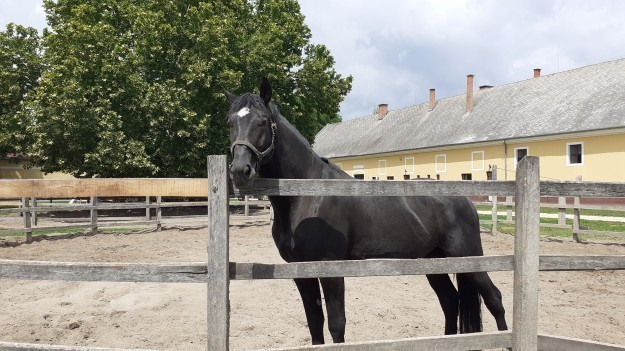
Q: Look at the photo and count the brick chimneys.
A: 5